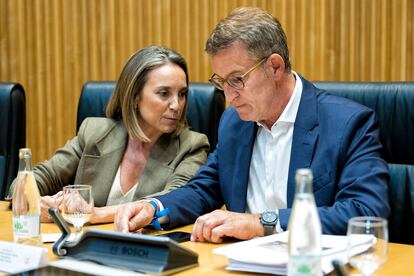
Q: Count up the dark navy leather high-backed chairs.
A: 3